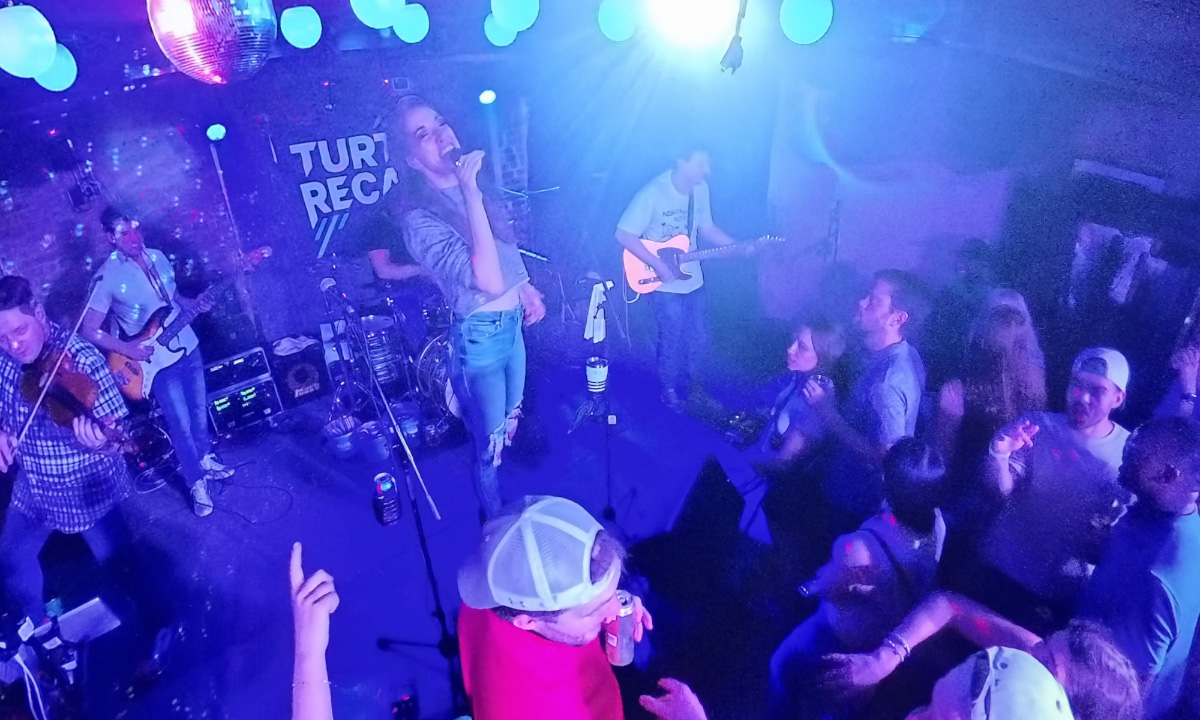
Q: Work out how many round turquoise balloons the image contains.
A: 9